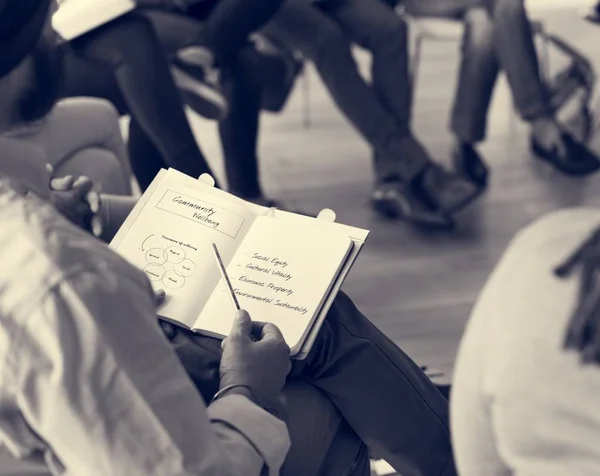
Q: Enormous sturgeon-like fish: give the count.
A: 0